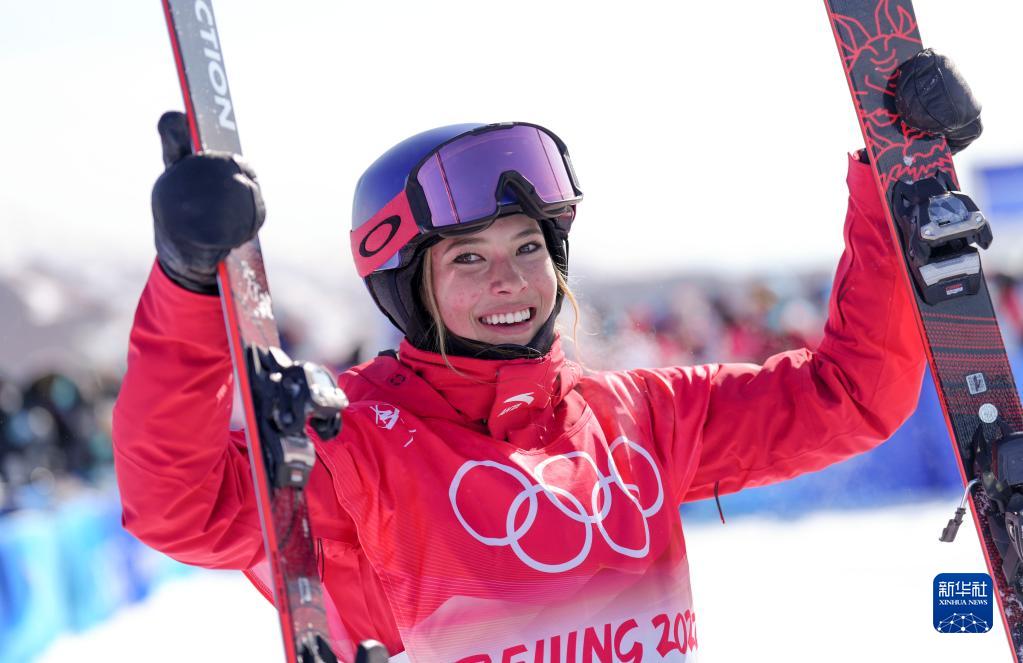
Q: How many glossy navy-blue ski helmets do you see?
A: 1